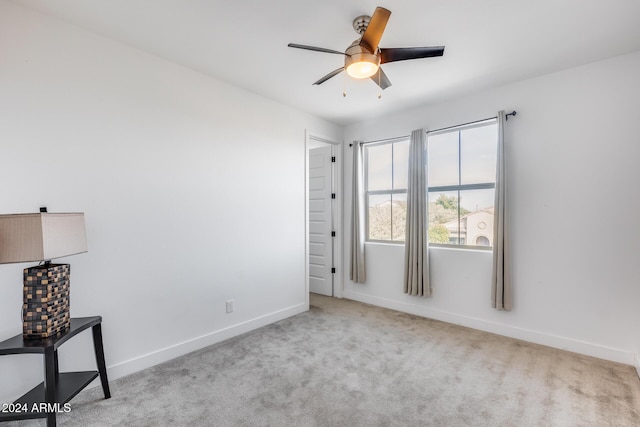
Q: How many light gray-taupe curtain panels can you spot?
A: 3